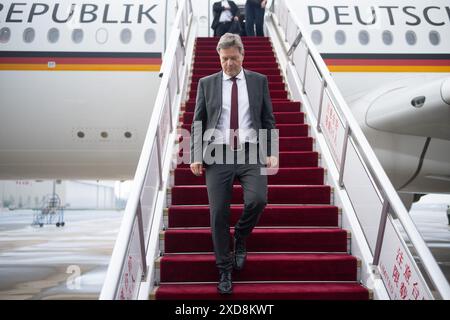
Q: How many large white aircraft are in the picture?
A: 1